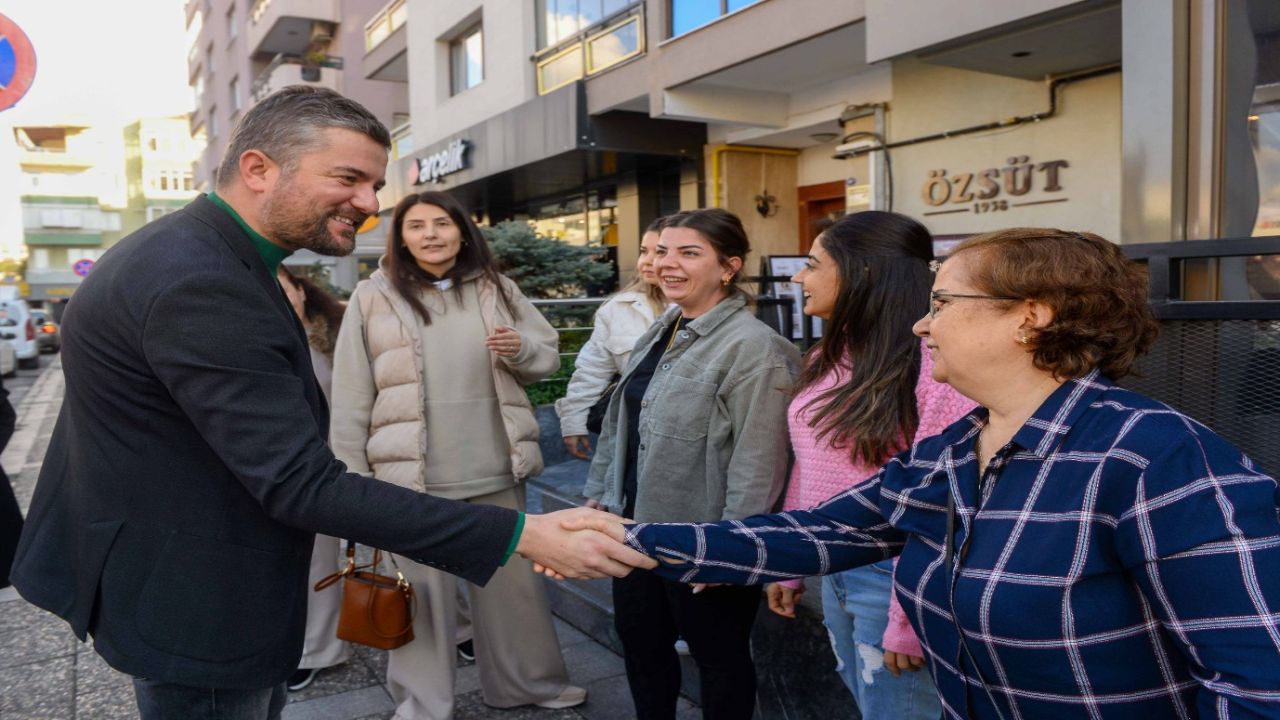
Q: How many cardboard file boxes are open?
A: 0